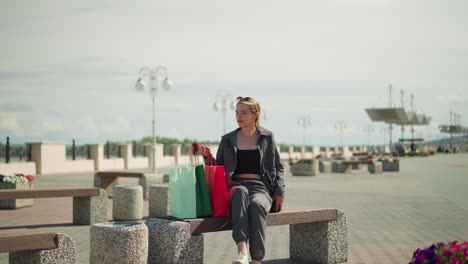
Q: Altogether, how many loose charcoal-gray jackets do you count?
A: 1